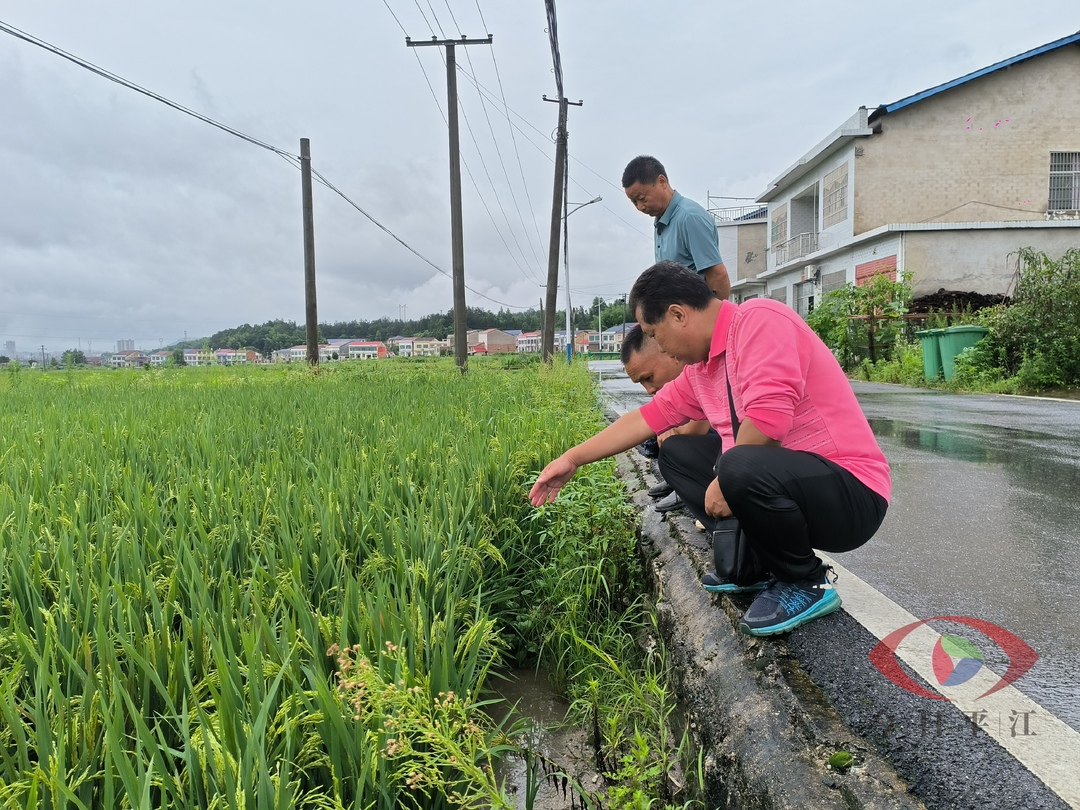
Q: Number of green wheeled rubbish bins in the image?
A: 2